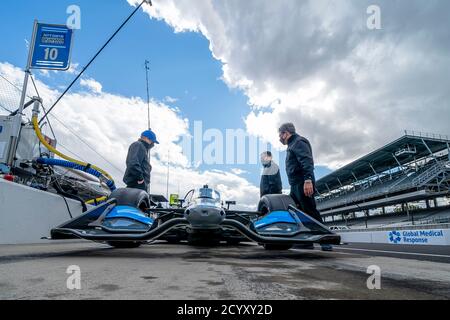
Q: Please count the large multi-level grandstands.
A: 1